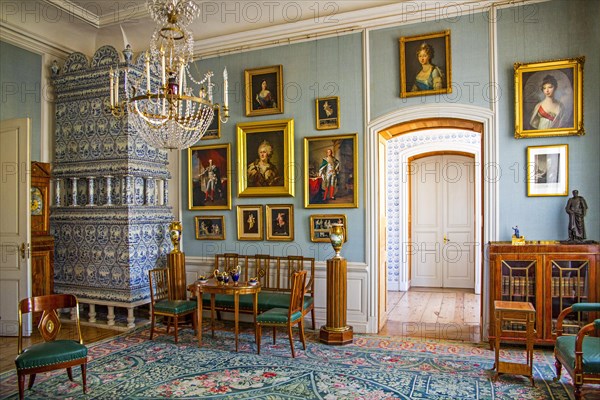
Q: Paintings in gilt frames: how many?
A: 13